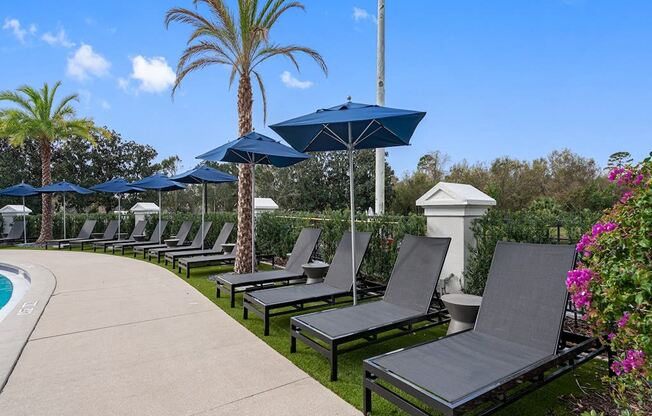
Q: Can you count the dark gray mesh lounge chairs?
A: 13